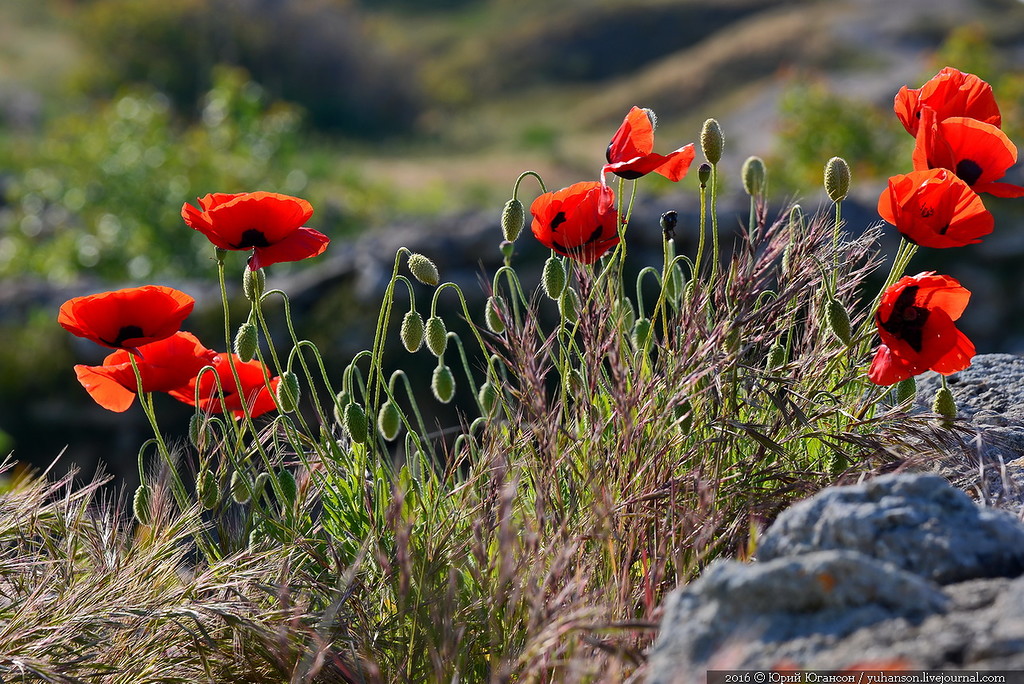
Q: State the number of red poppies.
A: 10